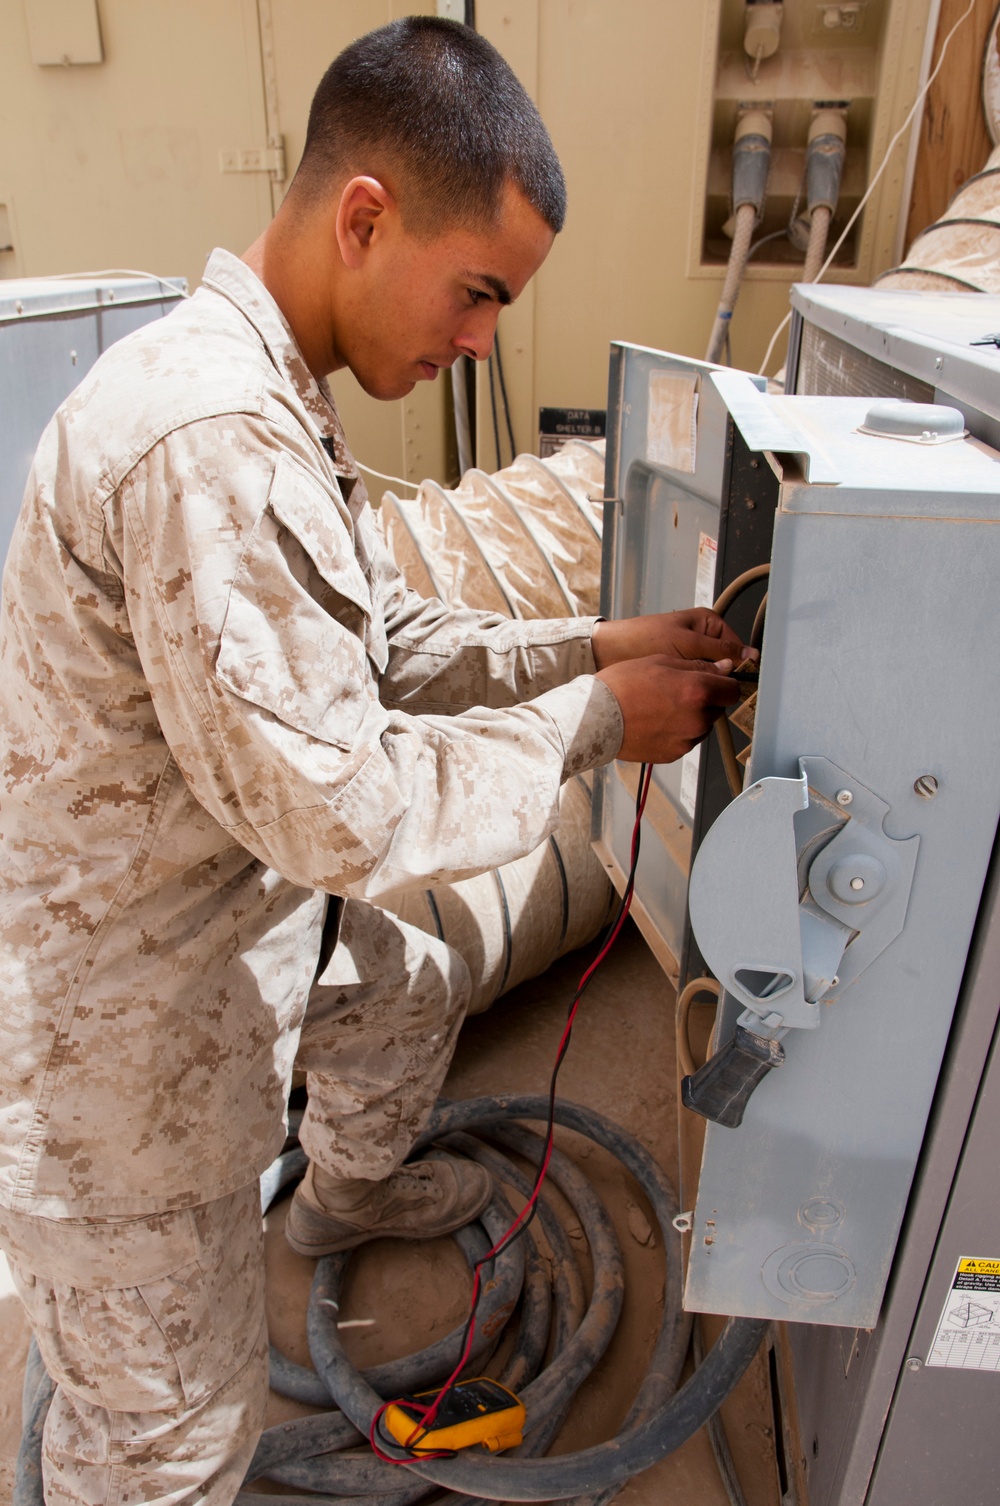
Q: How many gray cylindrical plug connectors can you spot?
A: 2